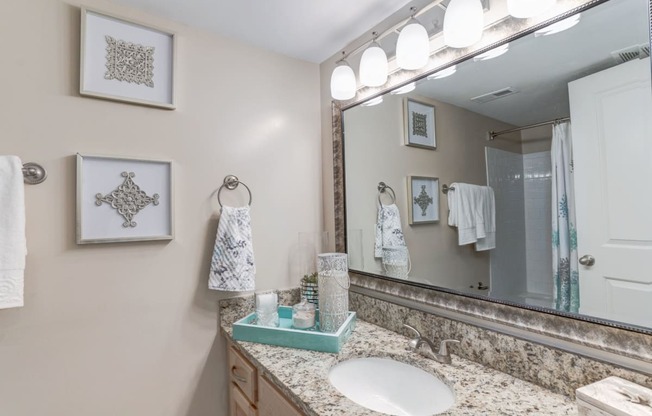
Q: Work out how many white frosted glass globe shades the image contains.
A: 5